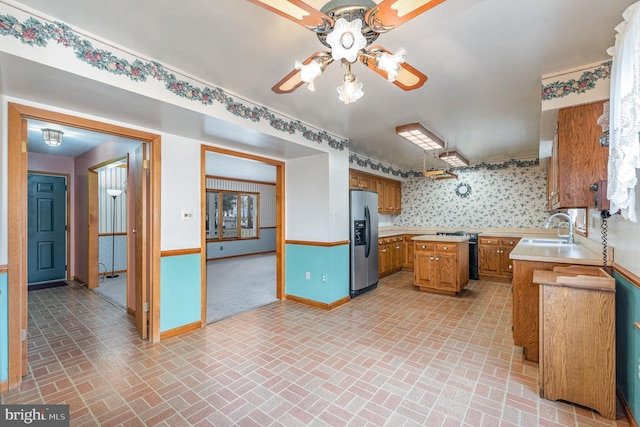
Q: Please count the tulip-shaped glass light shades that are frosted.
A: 4